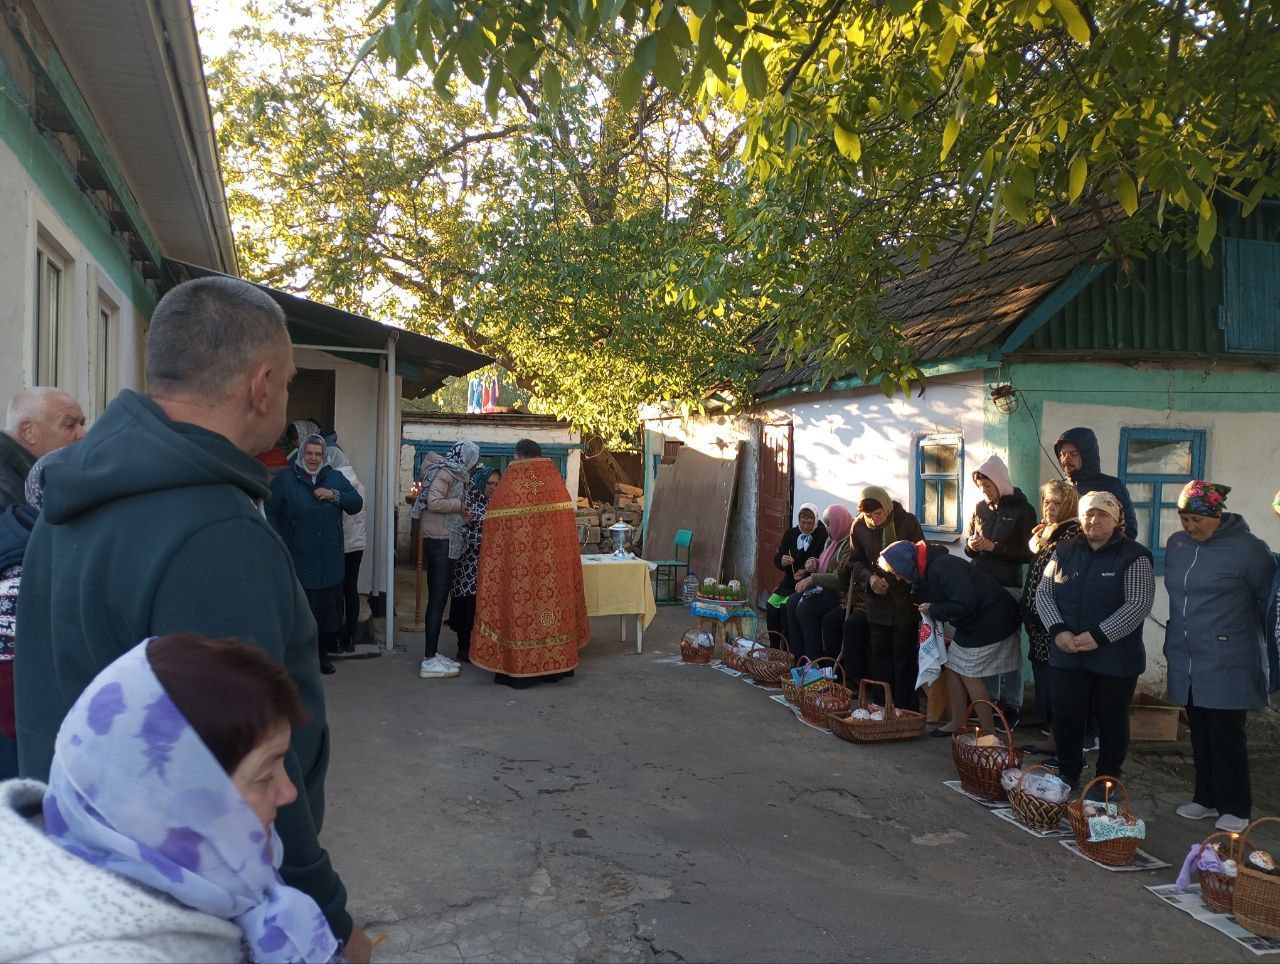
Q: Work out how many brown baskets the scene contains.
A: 11